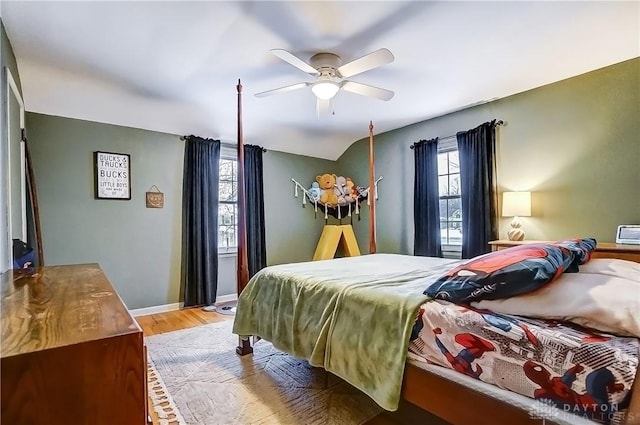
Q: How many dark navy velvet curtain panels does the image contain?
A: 4